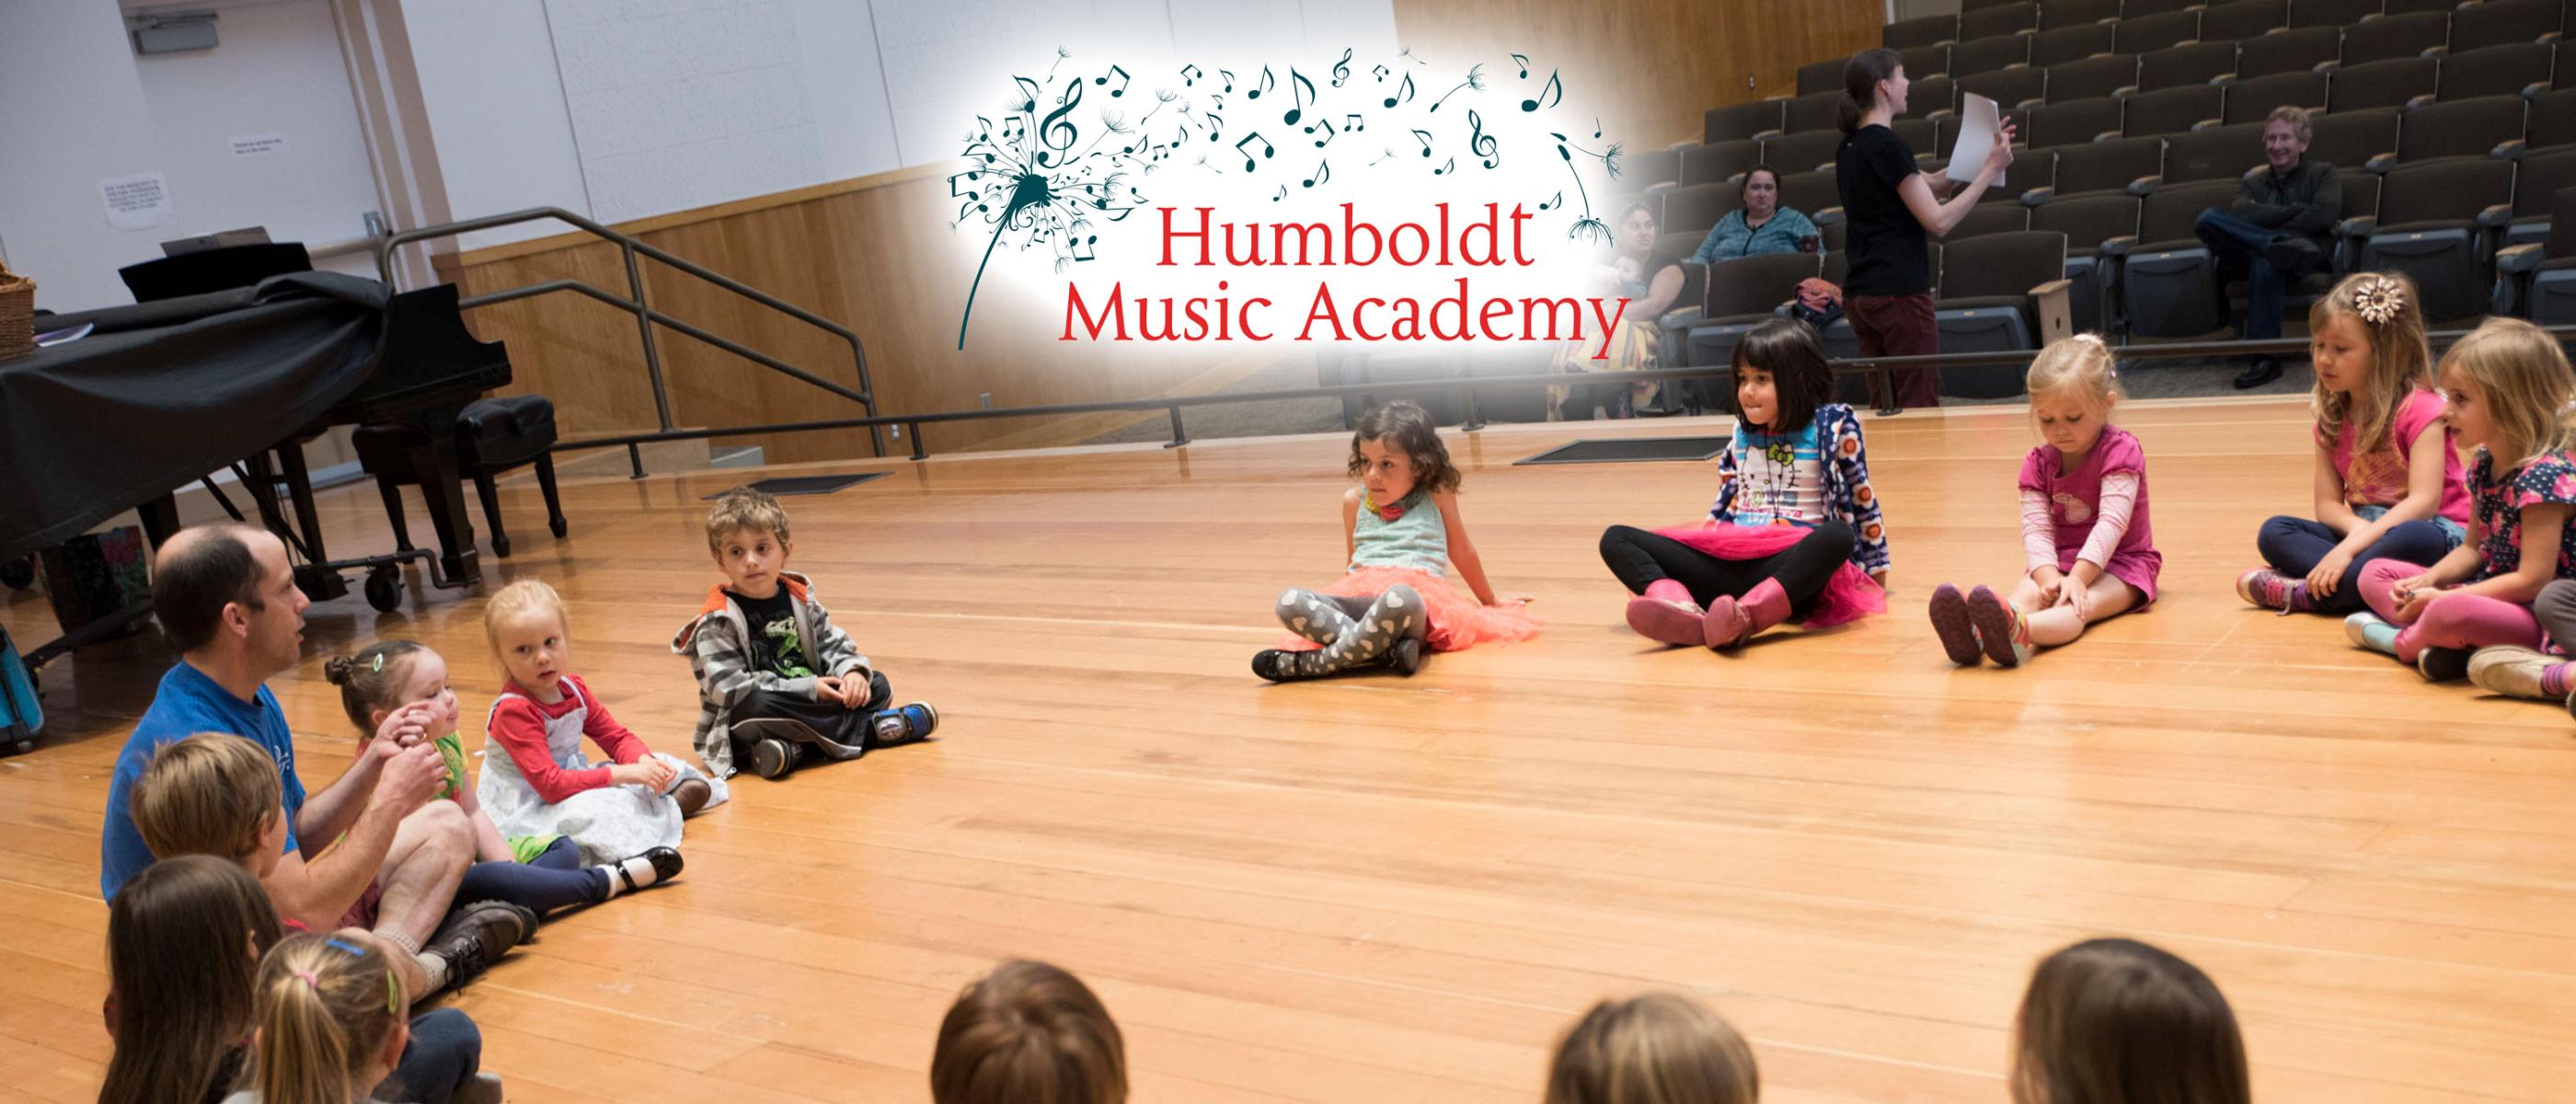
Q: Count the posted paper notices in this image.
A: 2